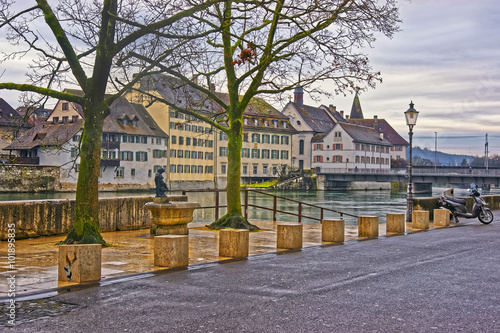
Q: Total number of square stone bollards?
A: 9